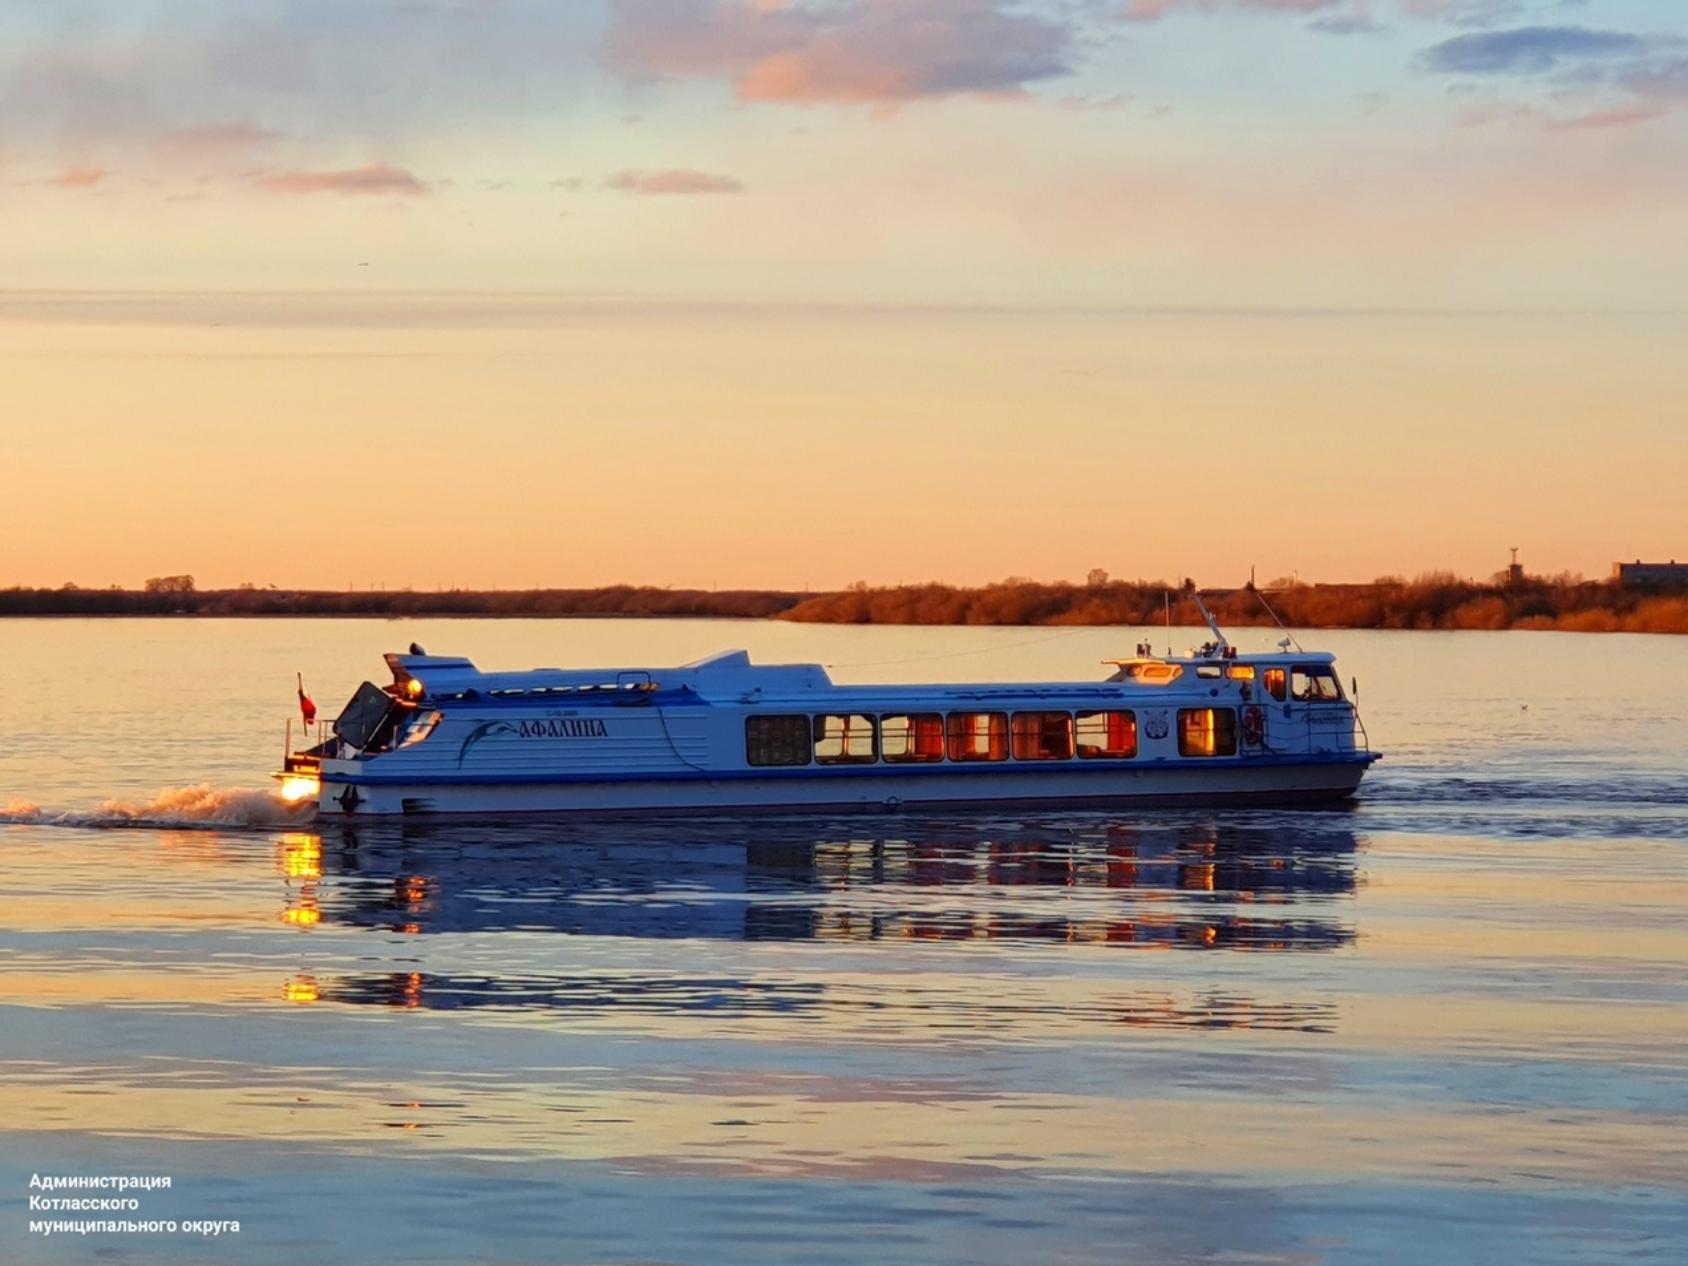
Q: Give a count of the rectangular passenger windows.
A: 7